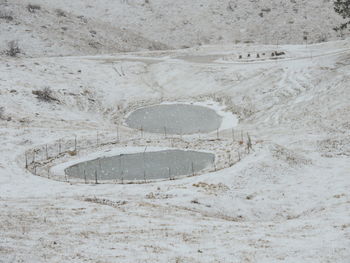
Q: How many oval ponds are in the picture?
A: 2